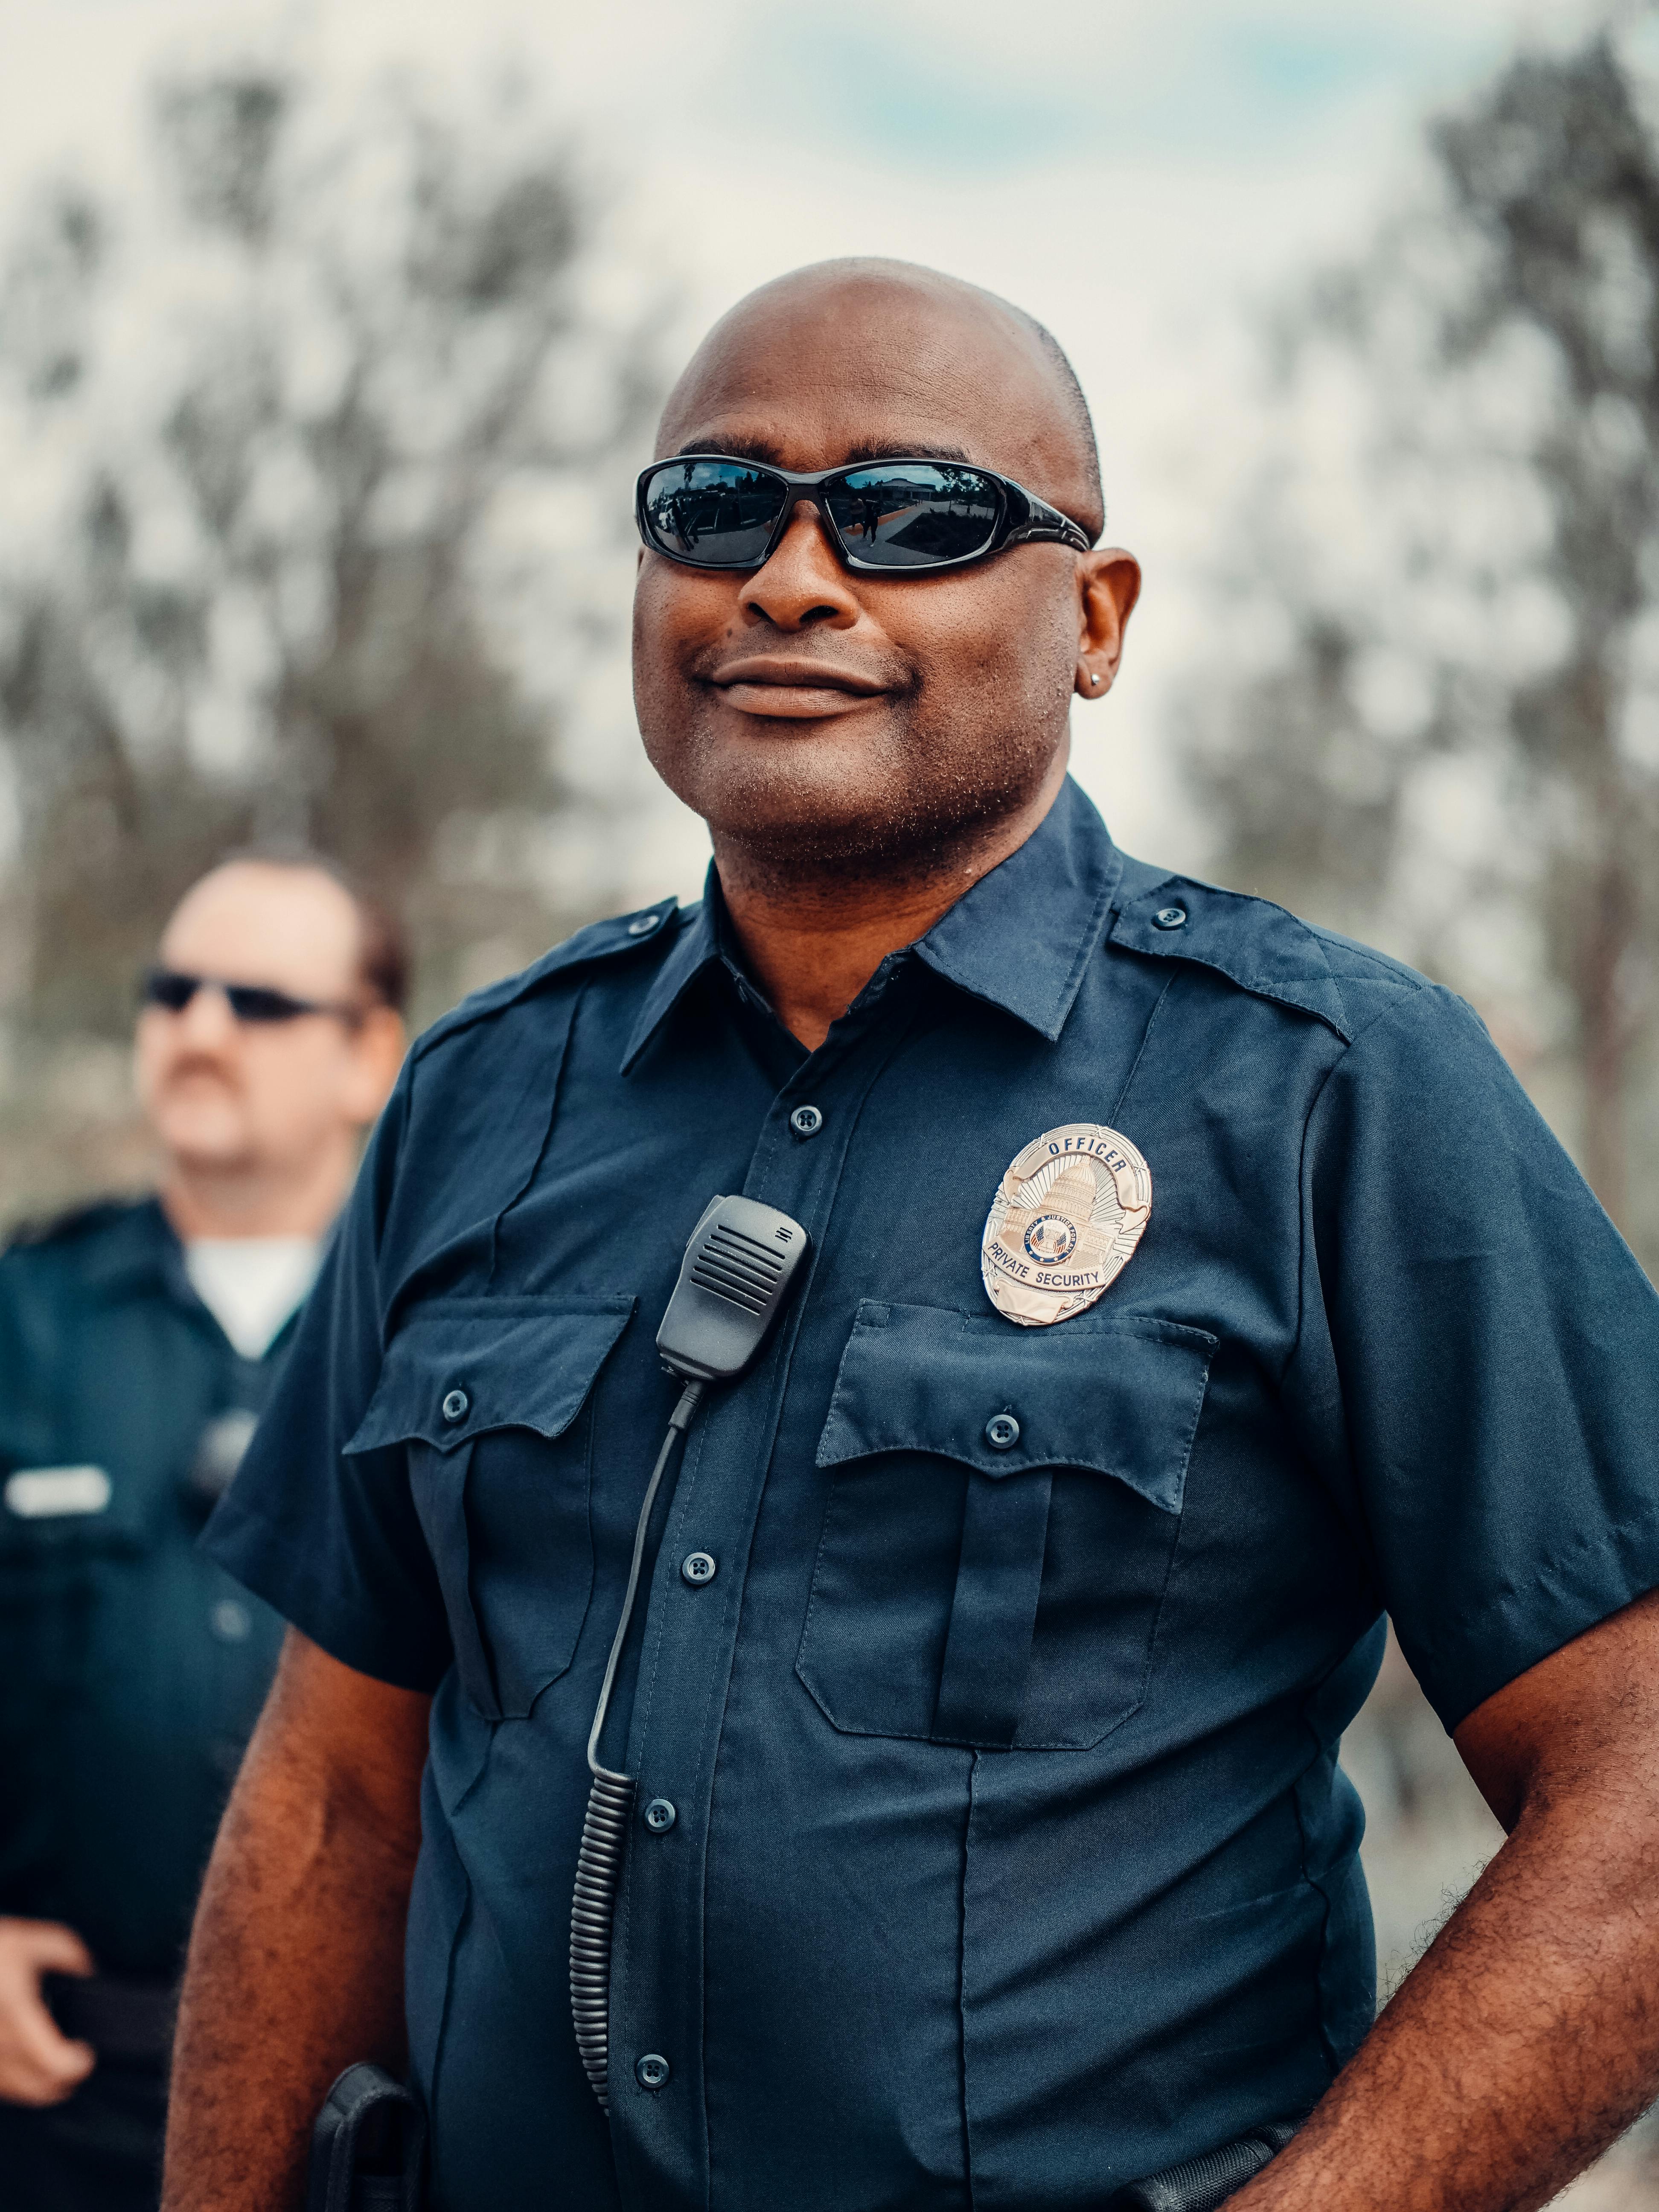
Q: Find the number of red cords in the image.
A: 0